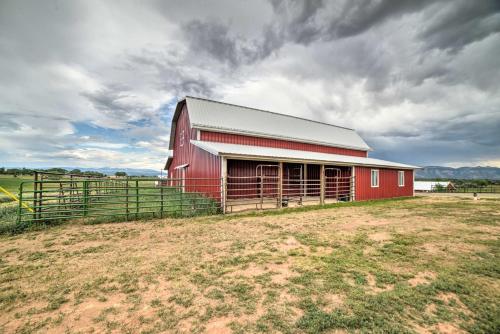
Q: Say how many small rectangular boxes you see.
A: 2